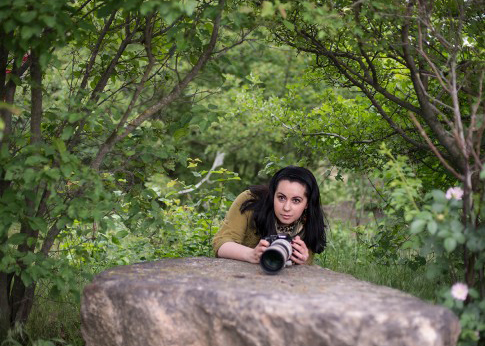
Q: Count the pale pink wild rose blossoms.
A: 2